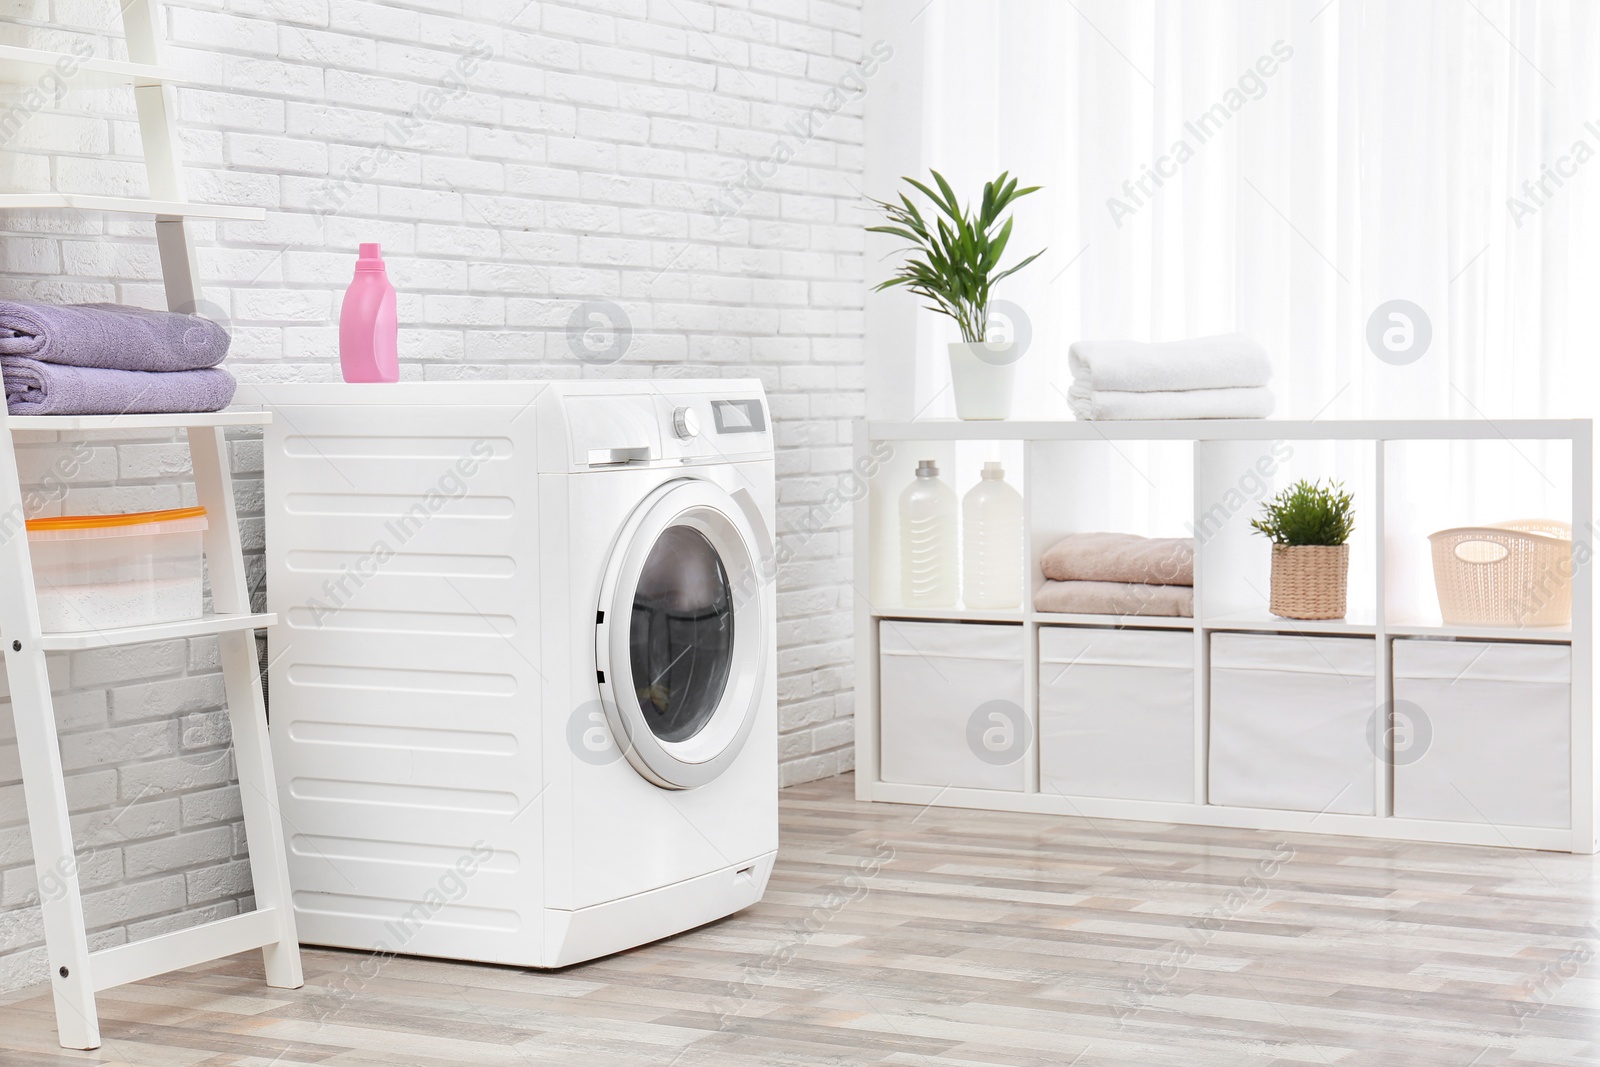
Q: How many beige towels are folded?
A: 2